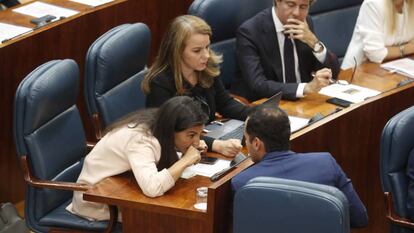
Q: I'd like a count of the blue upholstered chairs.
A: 6